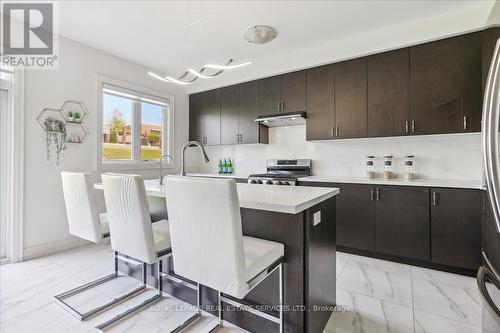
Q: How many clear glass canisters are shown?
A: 3